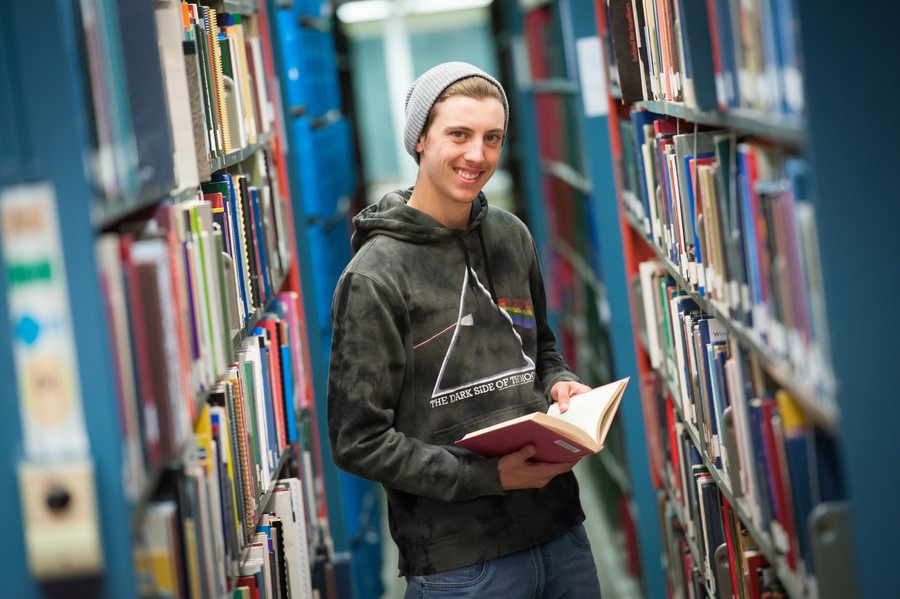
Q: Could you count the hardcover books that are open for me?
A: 1